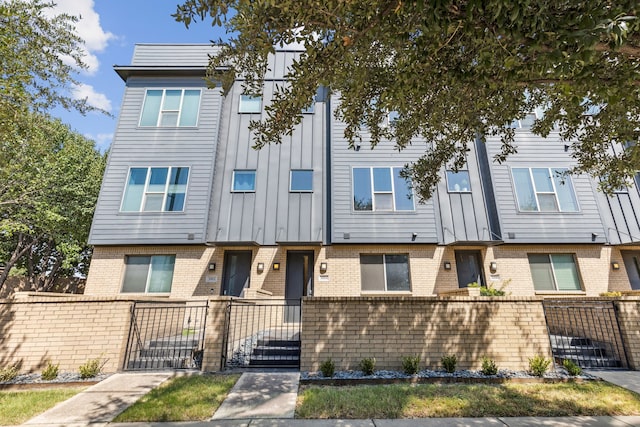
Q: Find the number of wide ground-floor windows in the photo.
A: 3